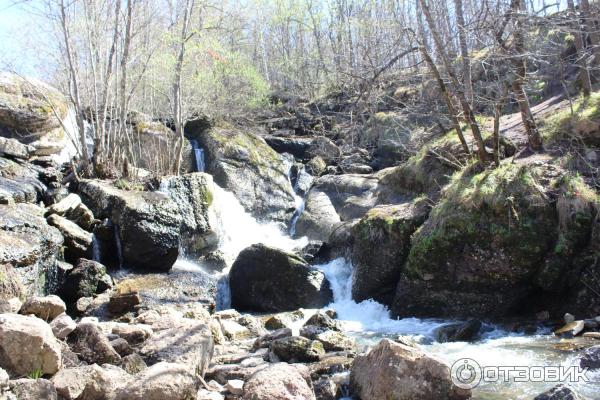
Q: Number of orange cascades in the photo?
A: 0